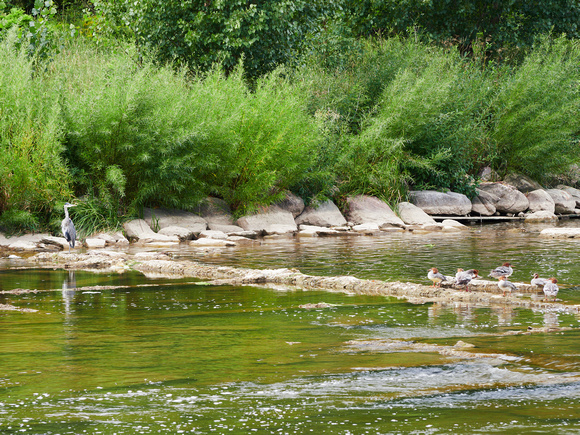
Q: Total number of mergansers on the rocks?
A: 7